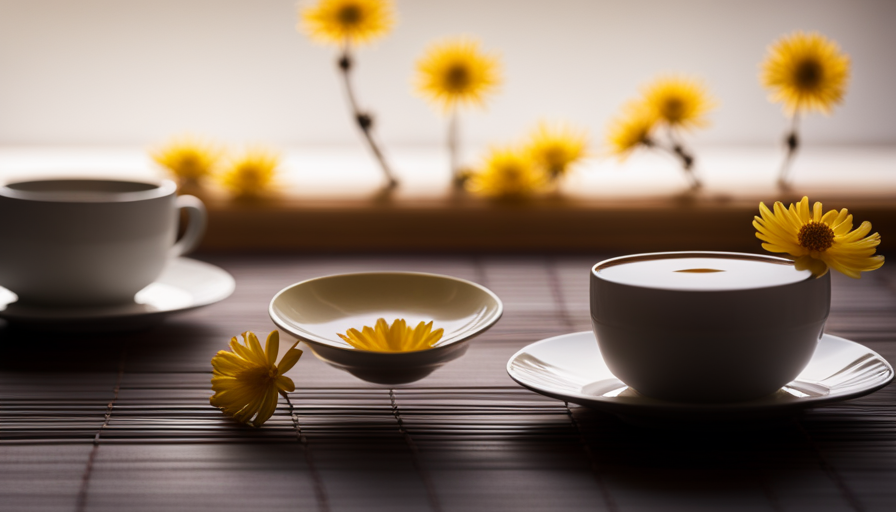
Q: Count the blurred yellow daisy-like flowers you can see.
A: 9